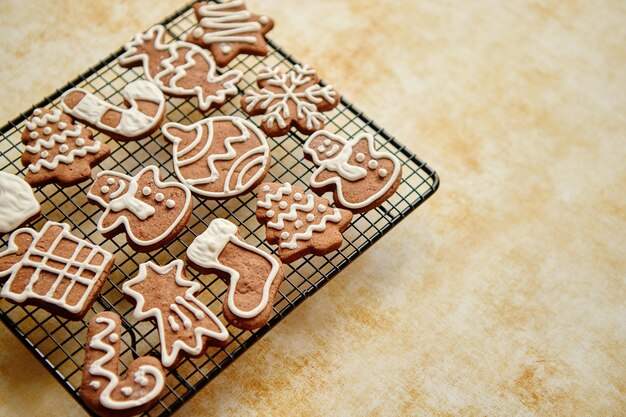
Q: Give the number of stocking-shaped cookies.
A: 1